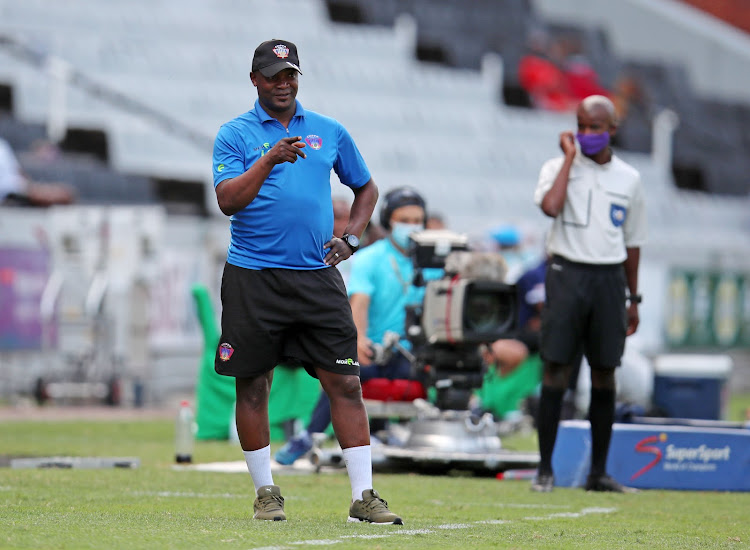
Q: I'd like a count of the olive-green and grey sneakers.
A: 2